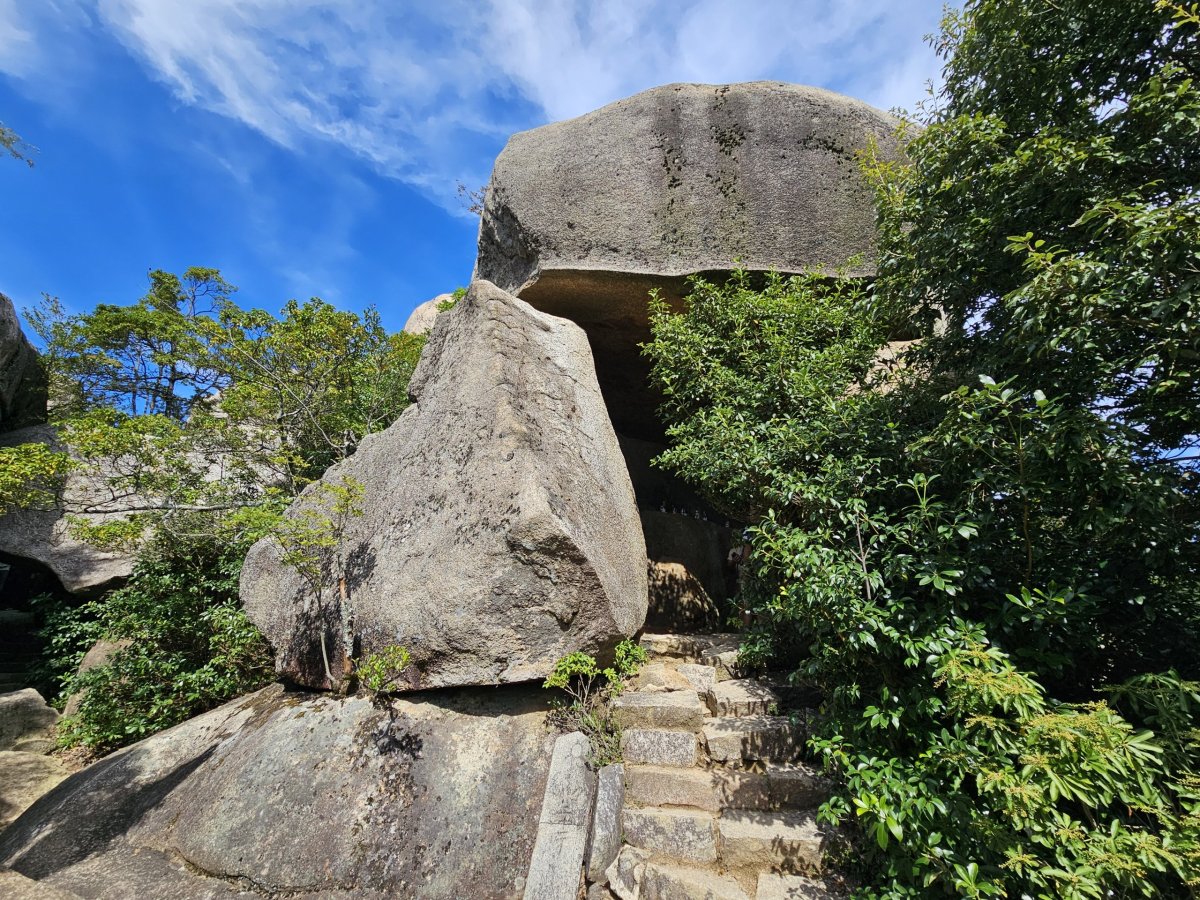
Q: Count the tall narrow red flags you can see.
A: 0